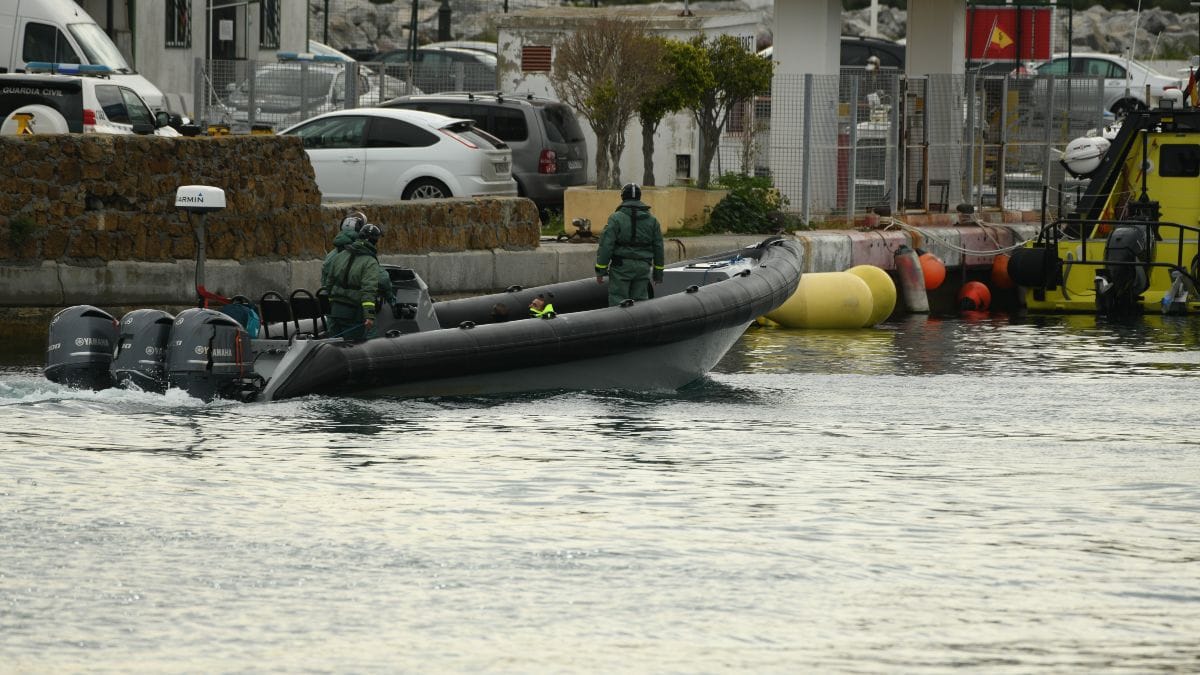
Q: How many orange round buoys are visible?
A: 3